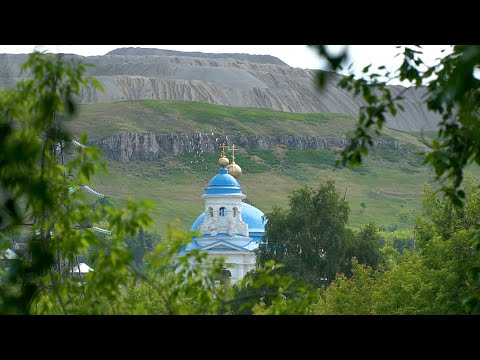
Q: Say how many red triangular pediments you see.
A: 0